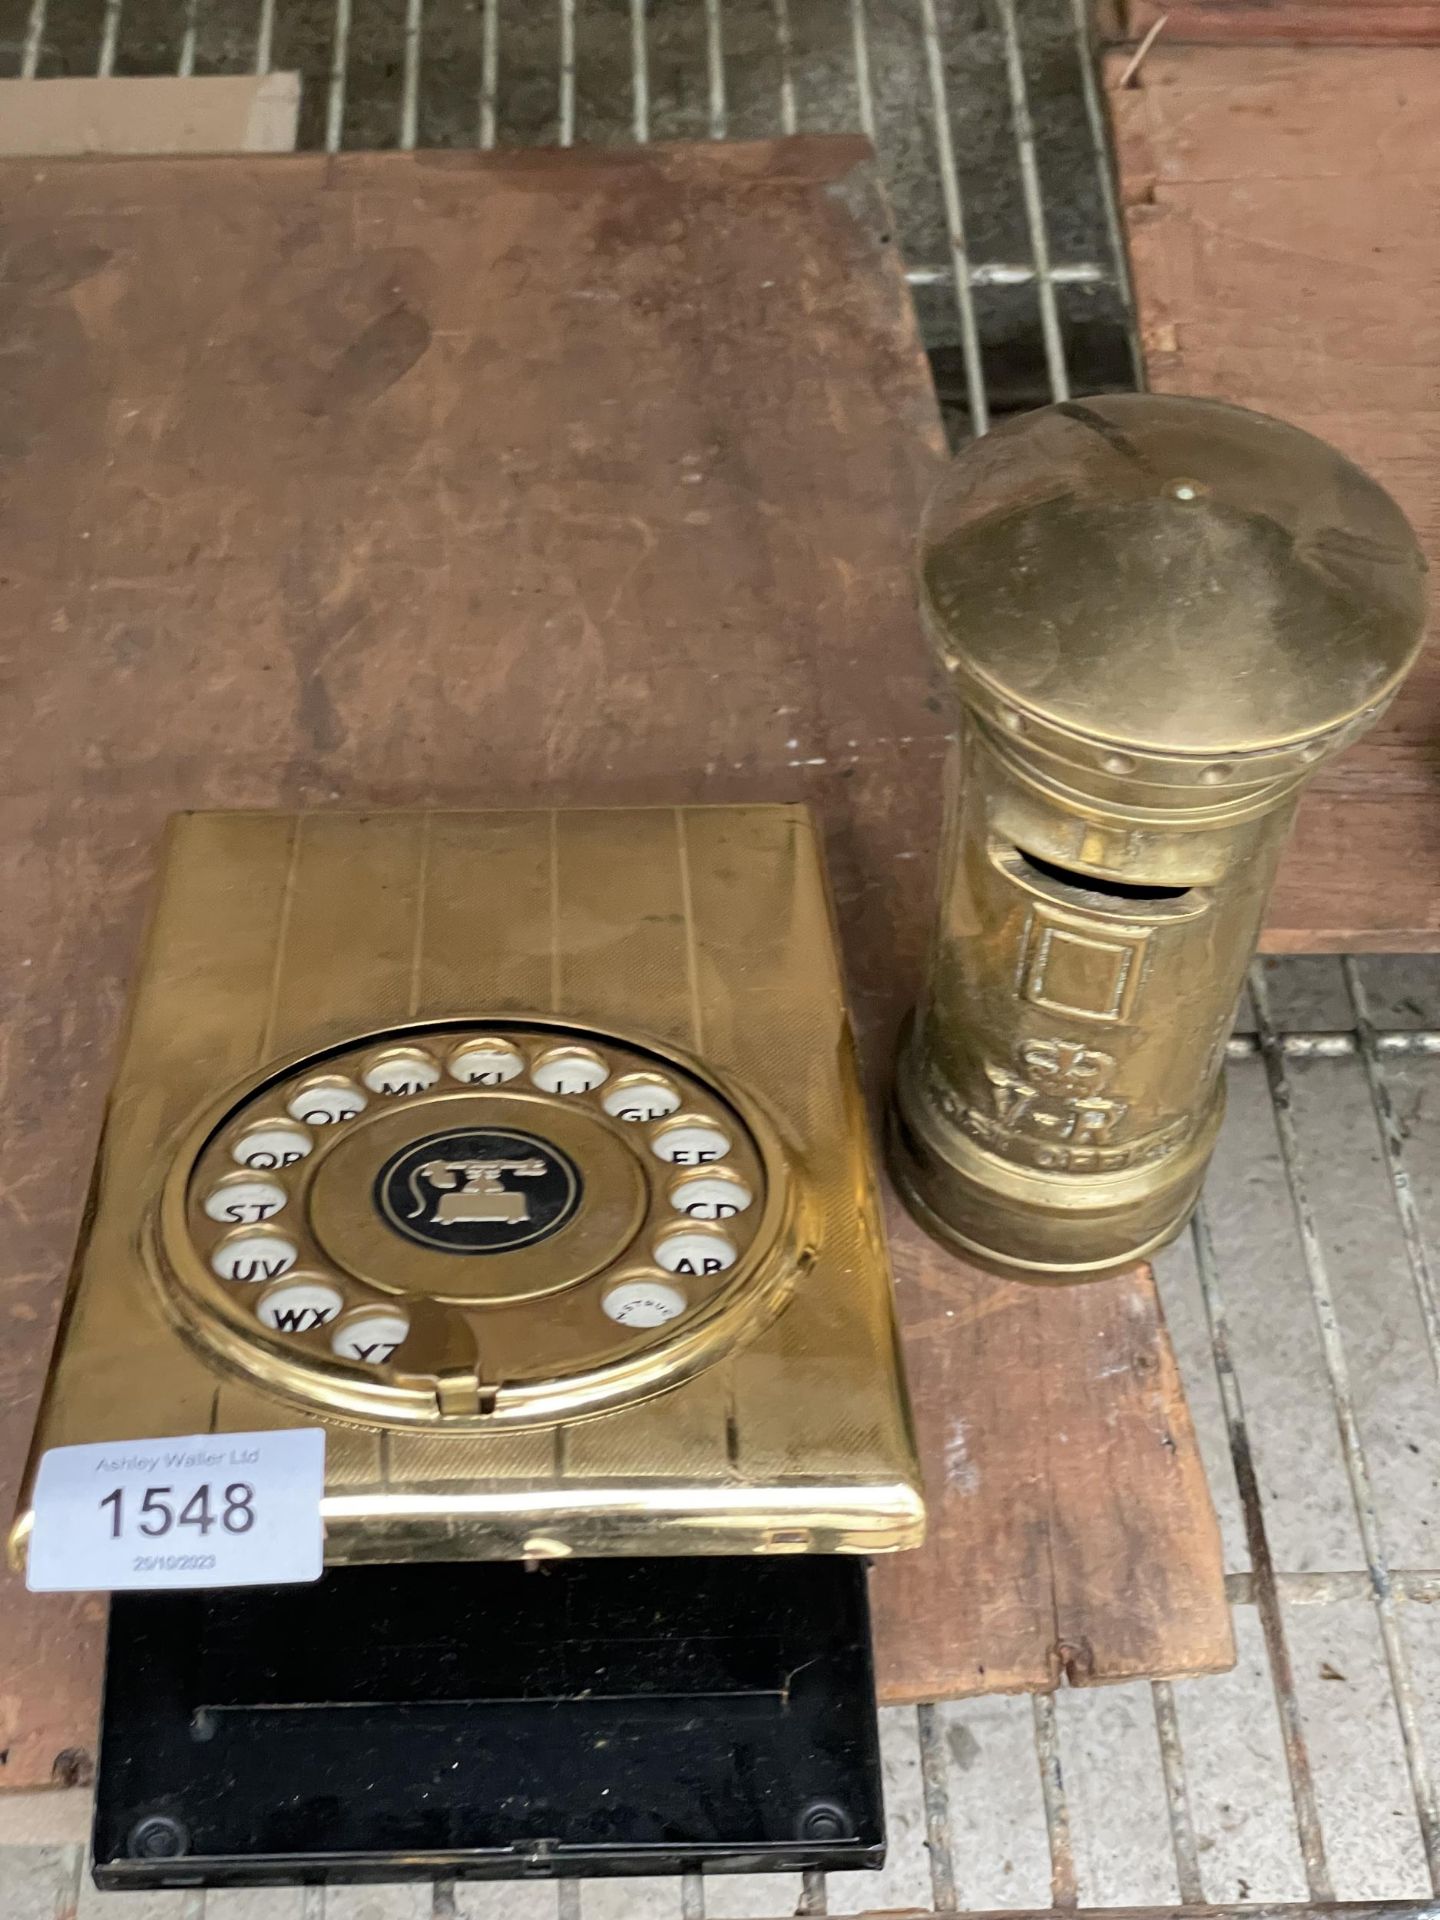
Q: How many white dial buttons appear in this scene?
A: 14